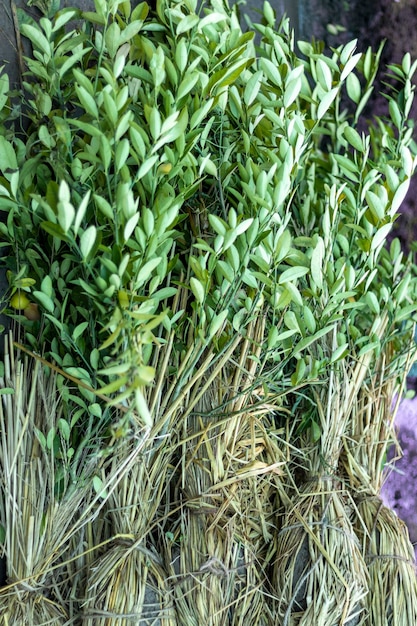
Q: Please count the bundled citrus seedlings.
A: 5